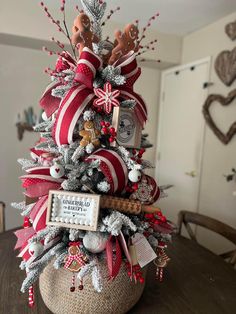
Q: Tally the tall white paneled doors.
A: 1